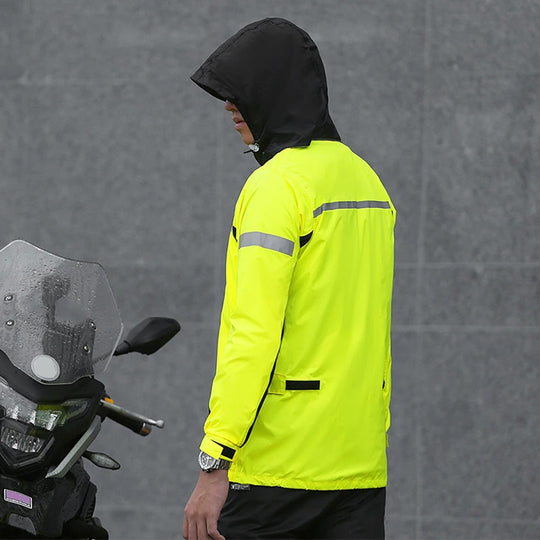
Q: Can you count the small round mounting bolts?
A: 4